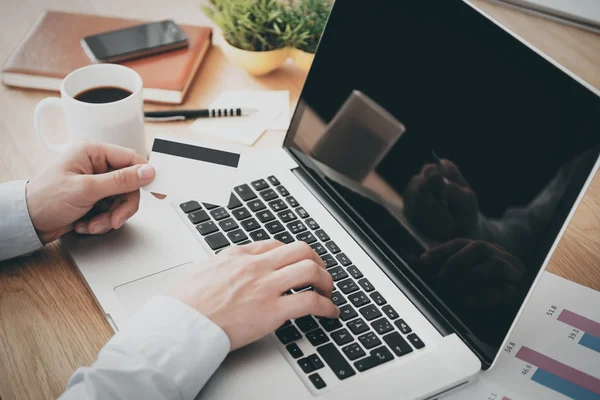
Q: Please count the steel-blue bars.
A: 2